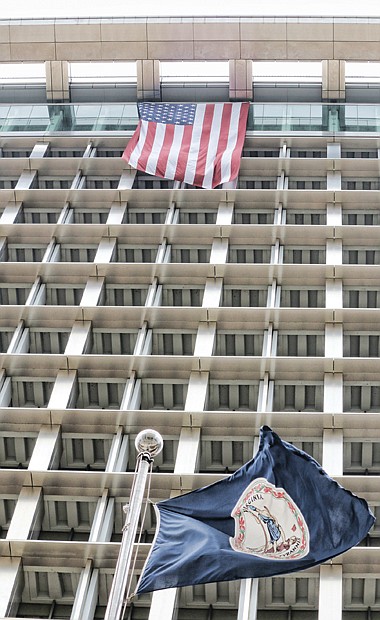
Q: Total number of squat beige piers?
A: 4